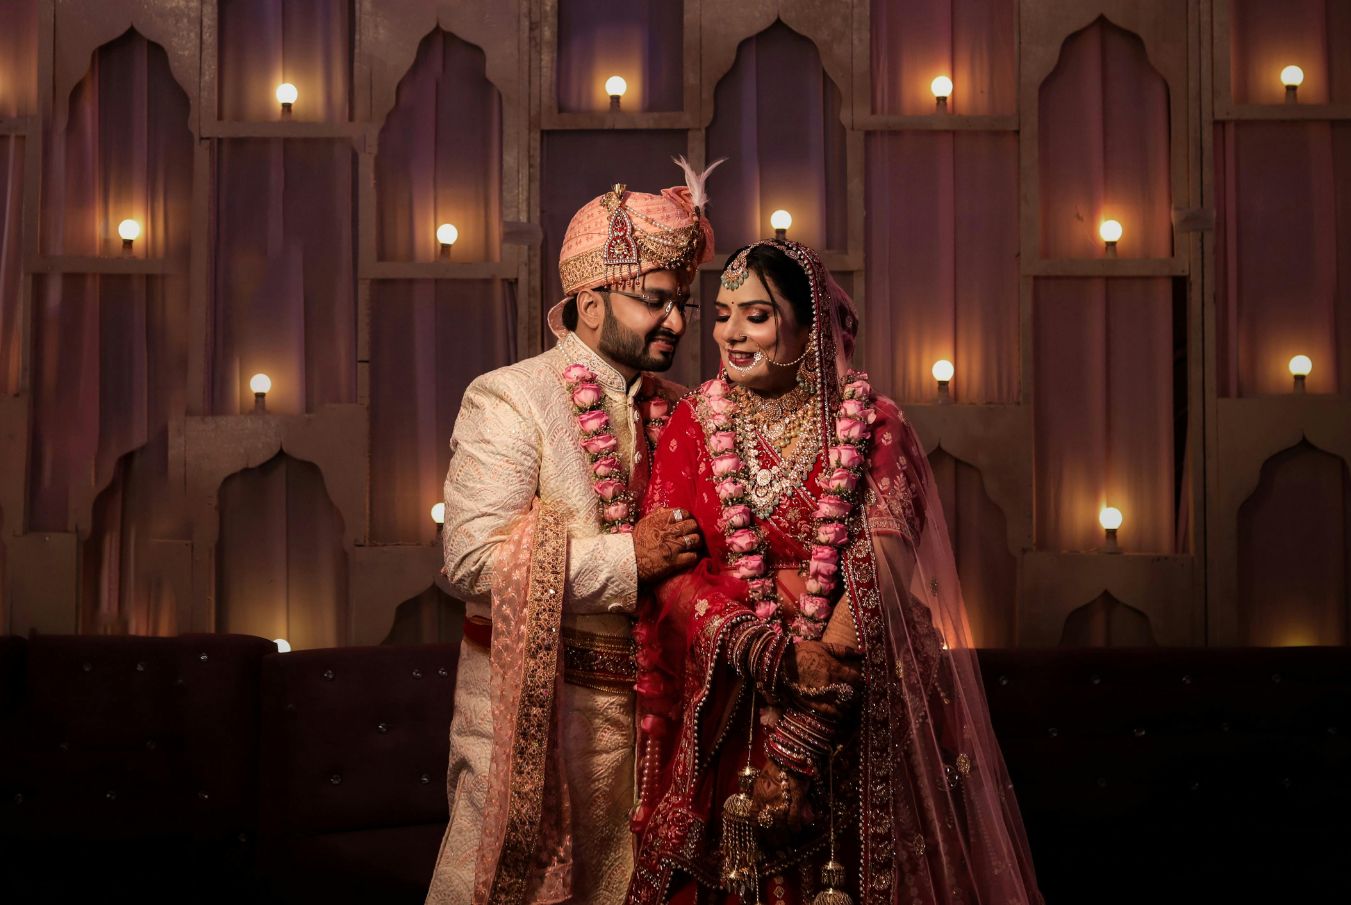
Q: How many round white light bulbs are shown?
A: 14